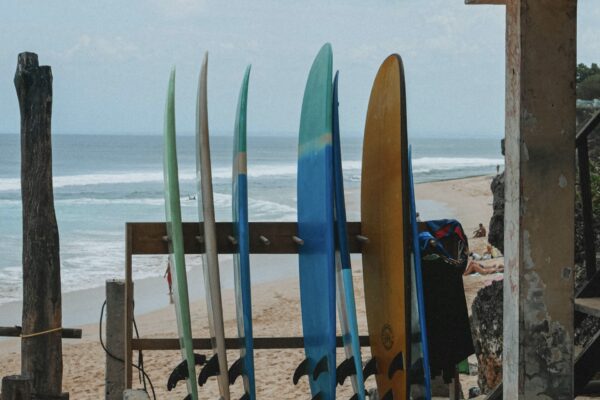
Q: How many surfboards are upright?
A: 7